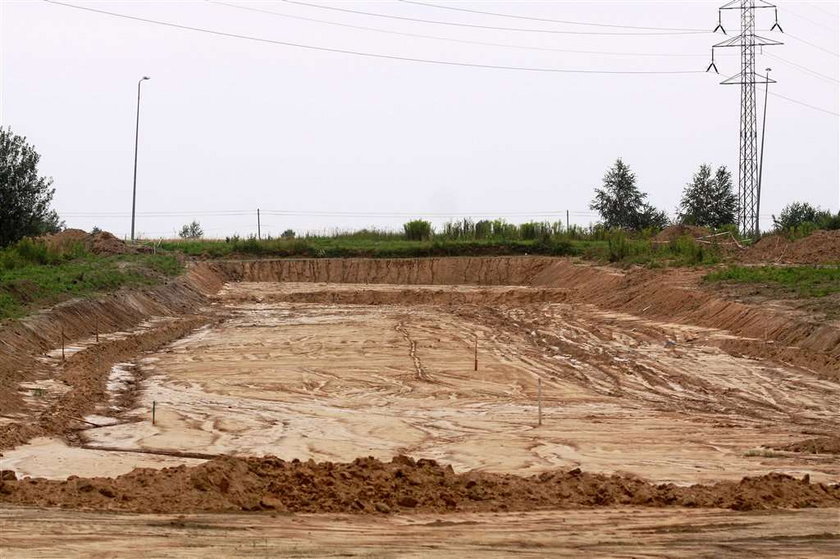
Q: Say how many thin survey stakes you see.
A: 5